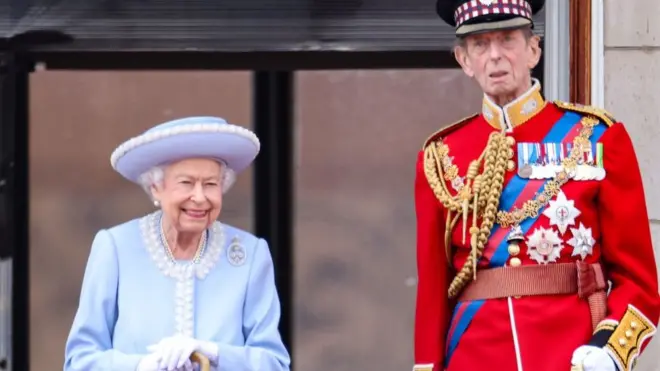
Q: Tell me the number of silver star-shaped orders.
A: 3